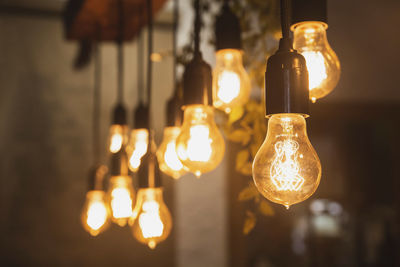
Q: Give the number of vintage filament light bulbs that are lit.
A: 10